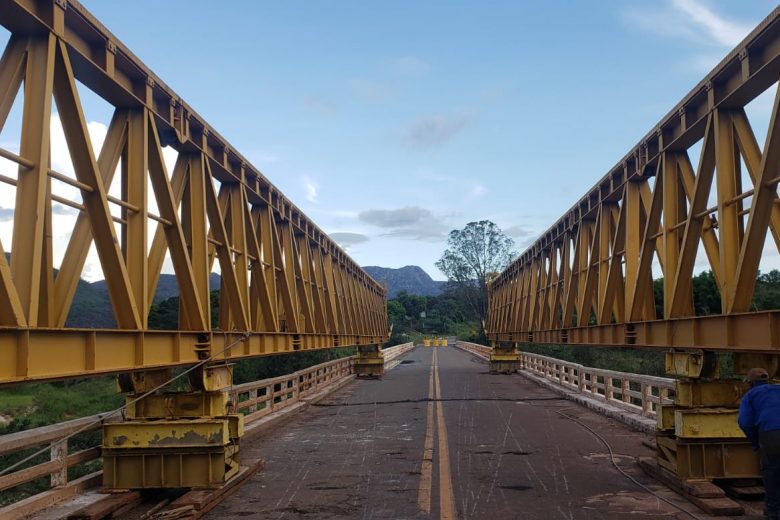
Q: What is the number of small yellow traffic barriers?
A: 3